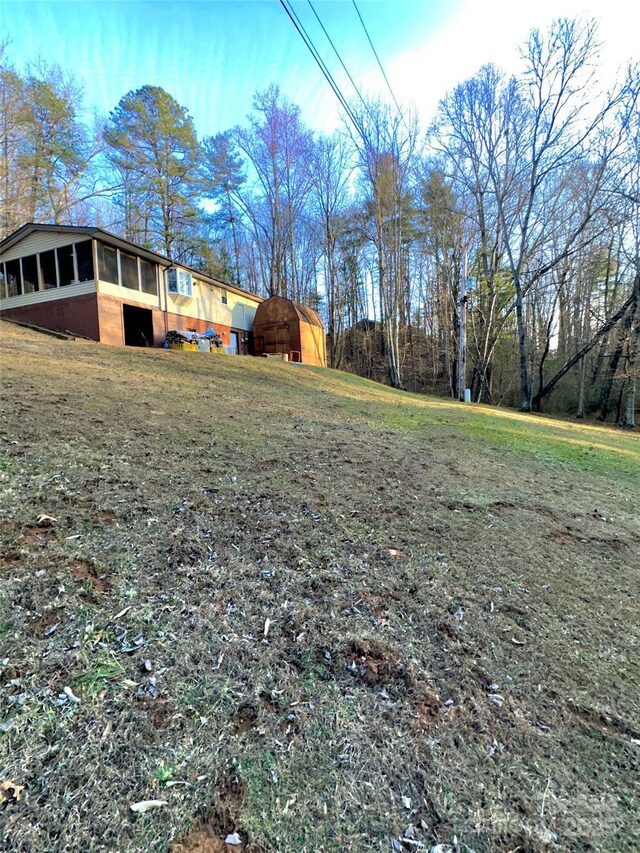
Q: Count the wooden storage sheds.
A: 1